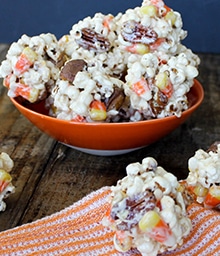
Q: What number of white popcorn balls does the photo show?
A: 8